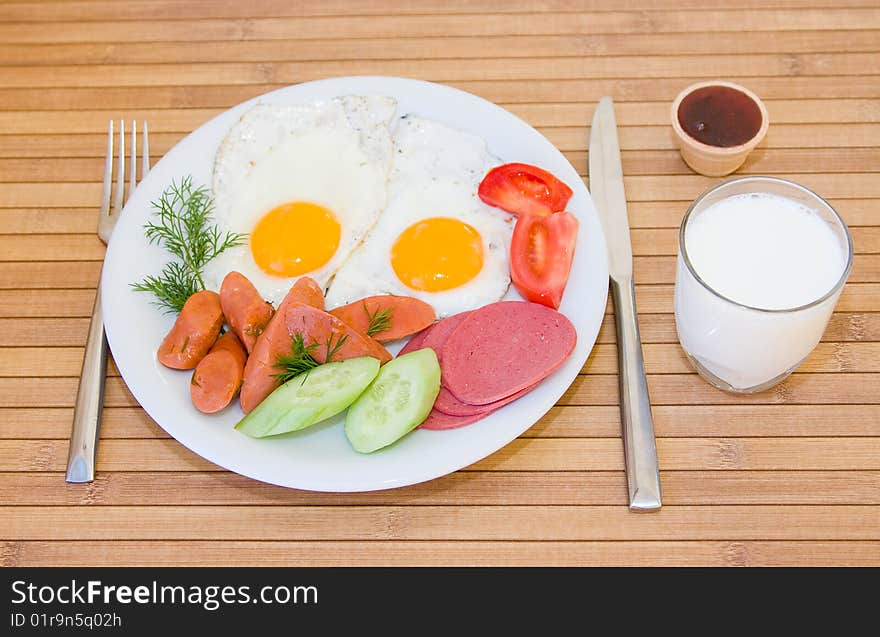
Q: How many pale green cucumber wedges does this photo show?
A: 2